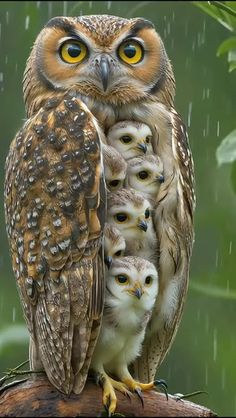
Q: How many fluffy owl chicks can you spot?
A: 6